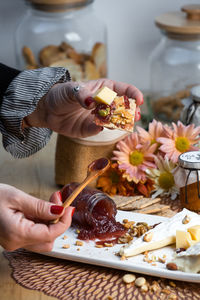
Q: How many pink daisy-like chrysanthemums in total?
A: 3